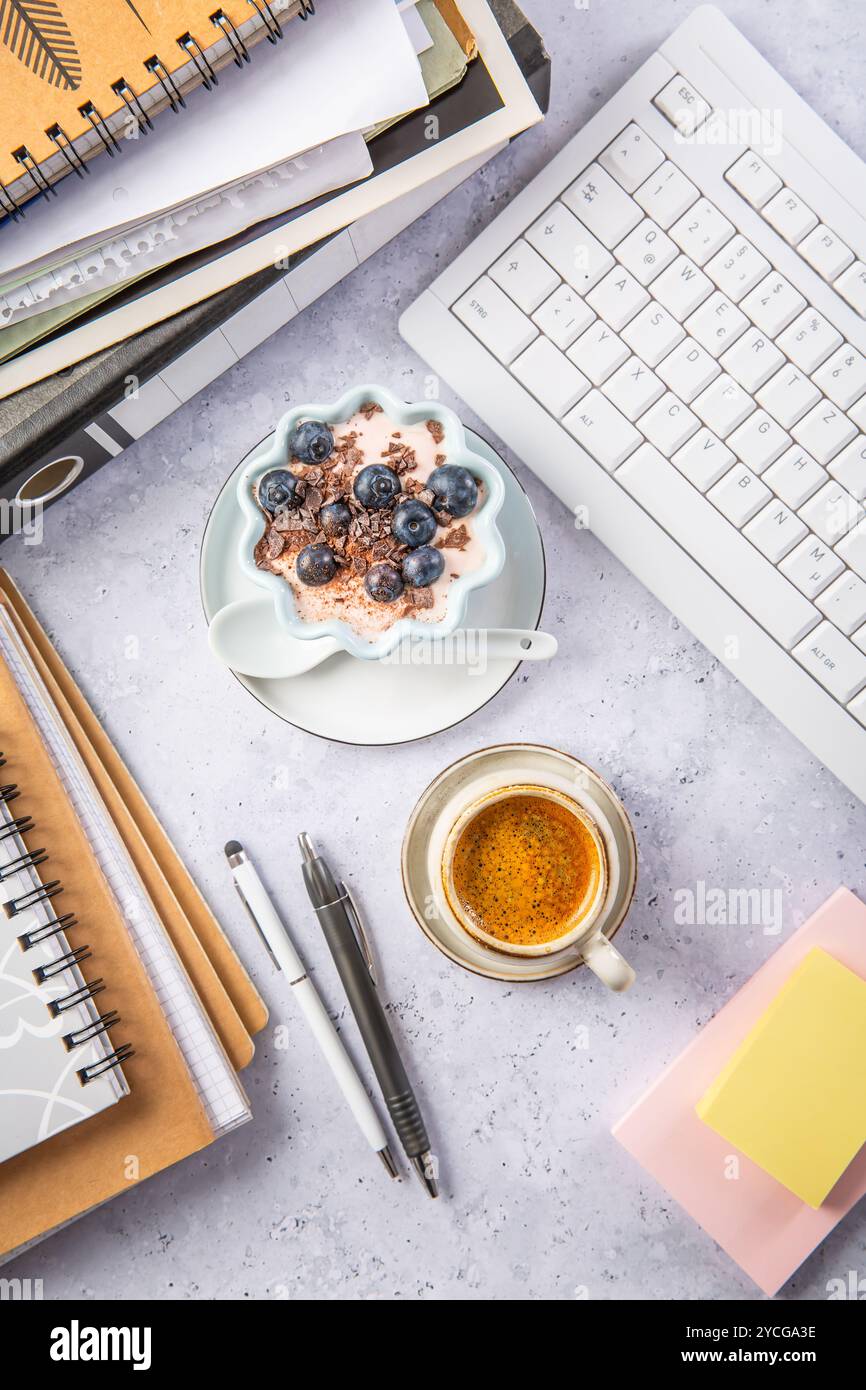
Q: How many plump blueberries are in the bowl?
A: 9